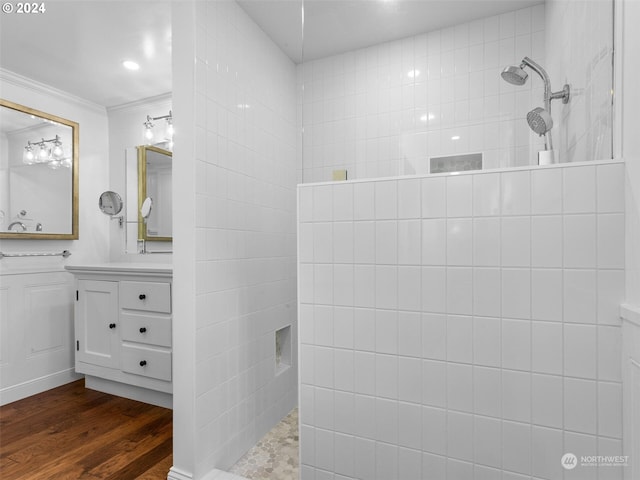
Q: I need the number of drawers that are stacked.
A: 3